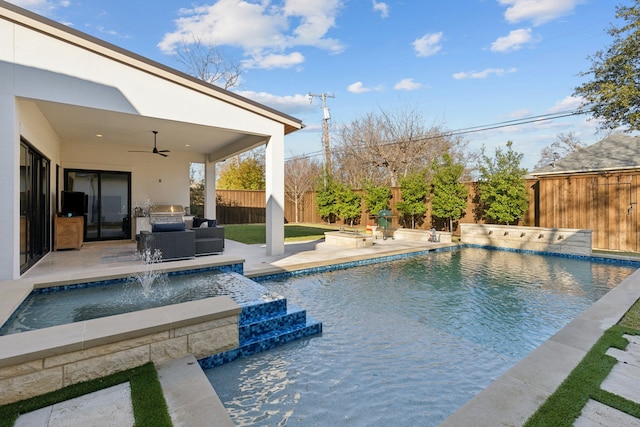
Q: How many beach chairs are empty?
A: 0